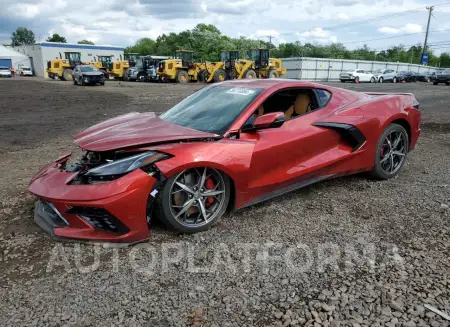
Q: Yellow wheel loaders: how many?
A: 6